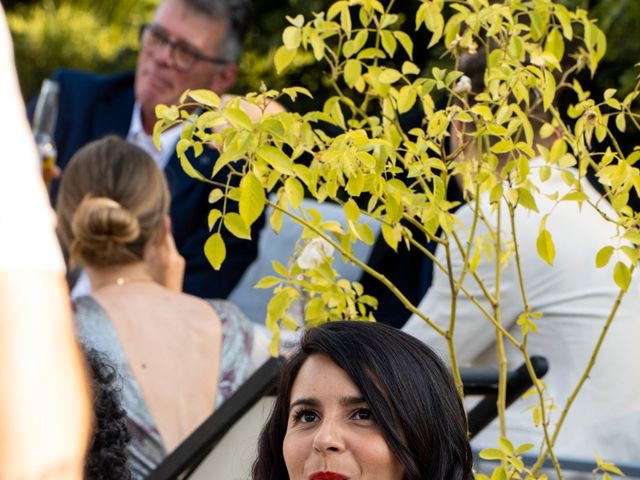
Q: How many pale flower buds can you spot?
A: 2